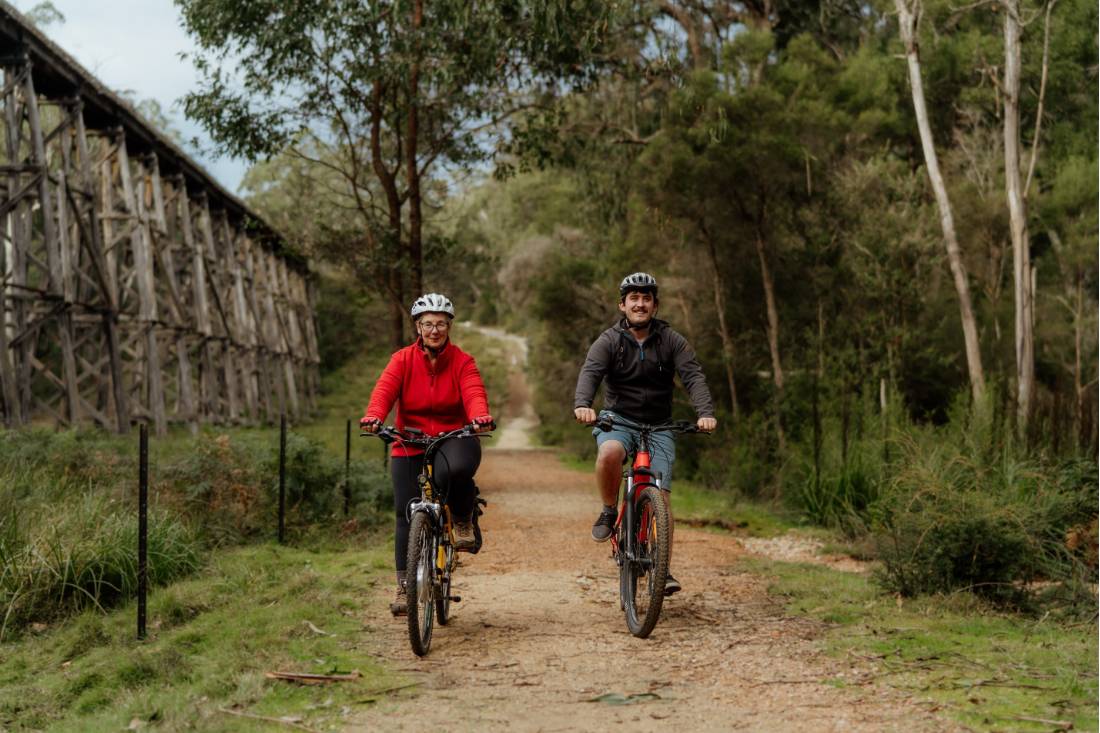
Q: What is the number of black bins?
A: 0